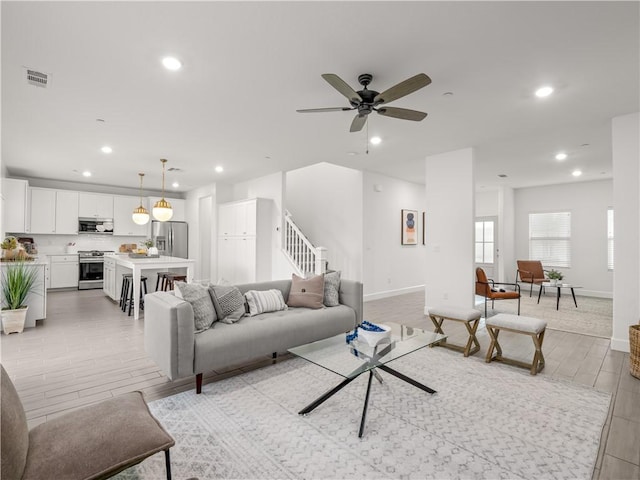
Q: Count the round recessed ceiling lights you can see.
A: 9